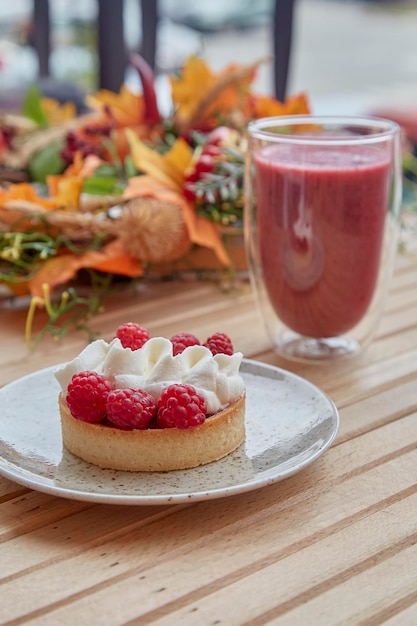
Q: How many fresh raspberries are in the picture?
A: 6